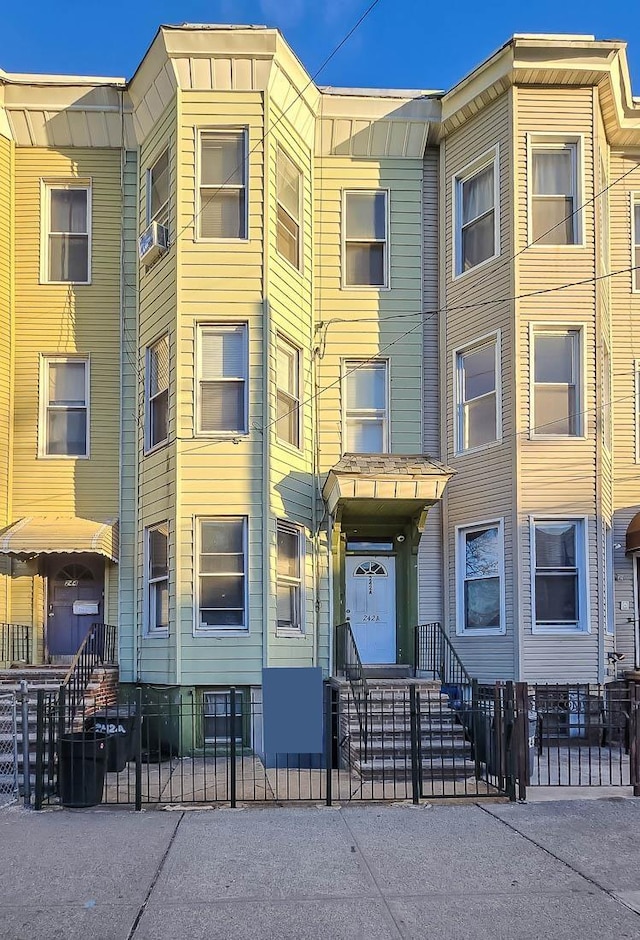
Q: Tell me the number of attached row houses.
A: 3